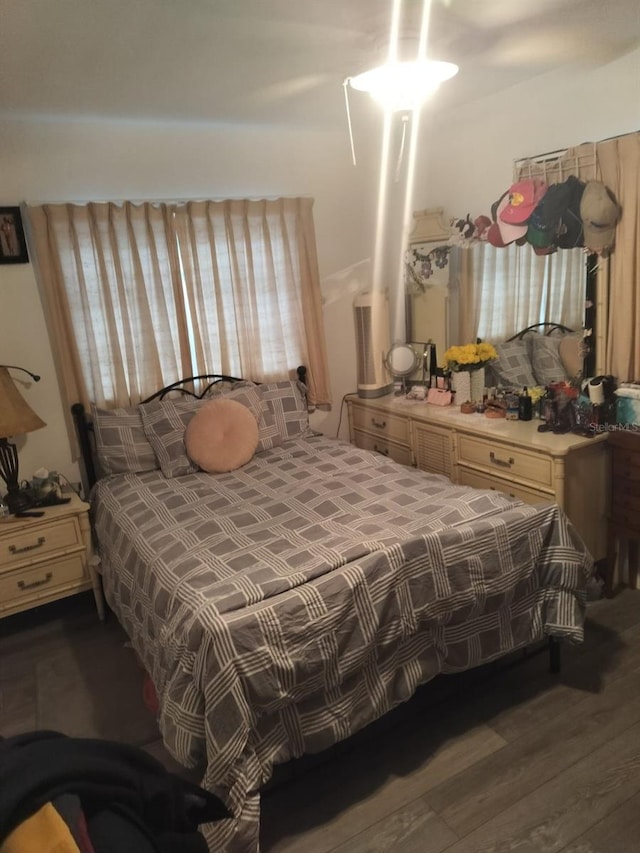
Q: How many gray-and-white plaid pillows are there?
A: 4